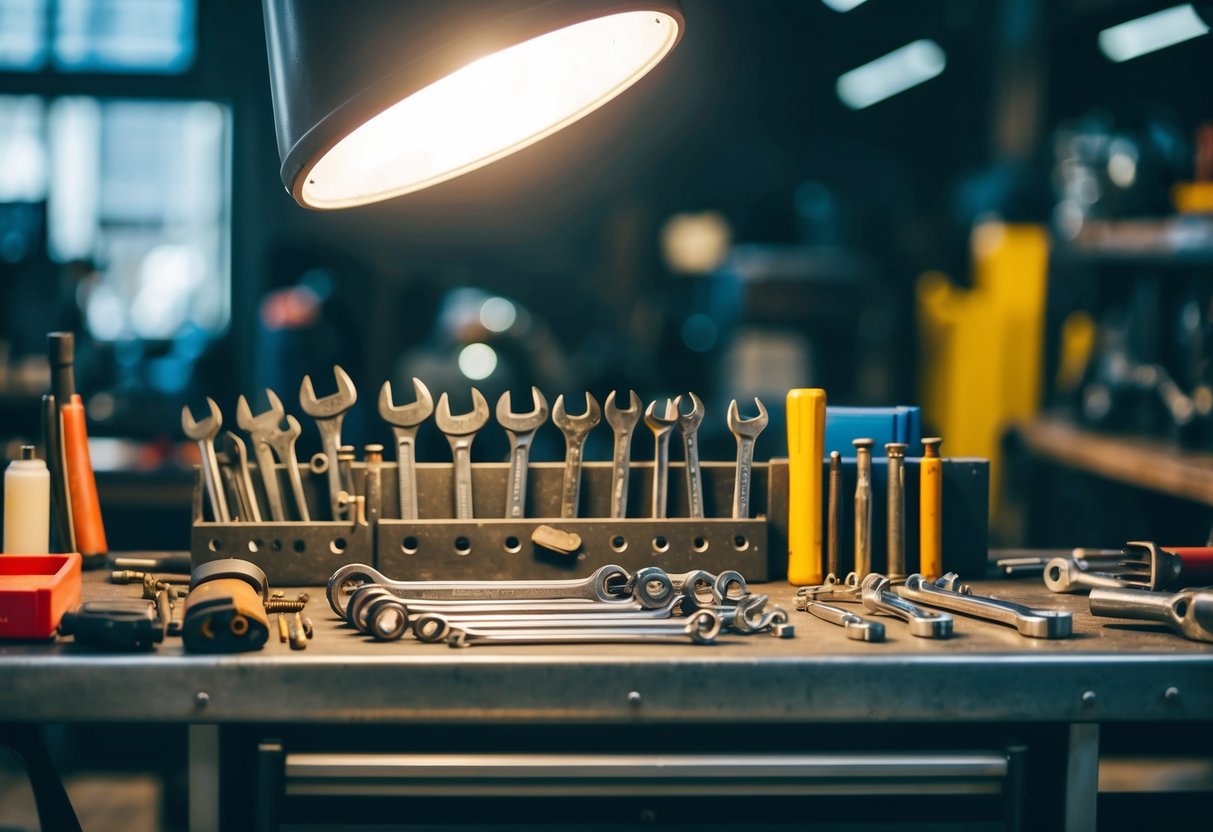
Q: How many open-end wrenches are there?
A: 12